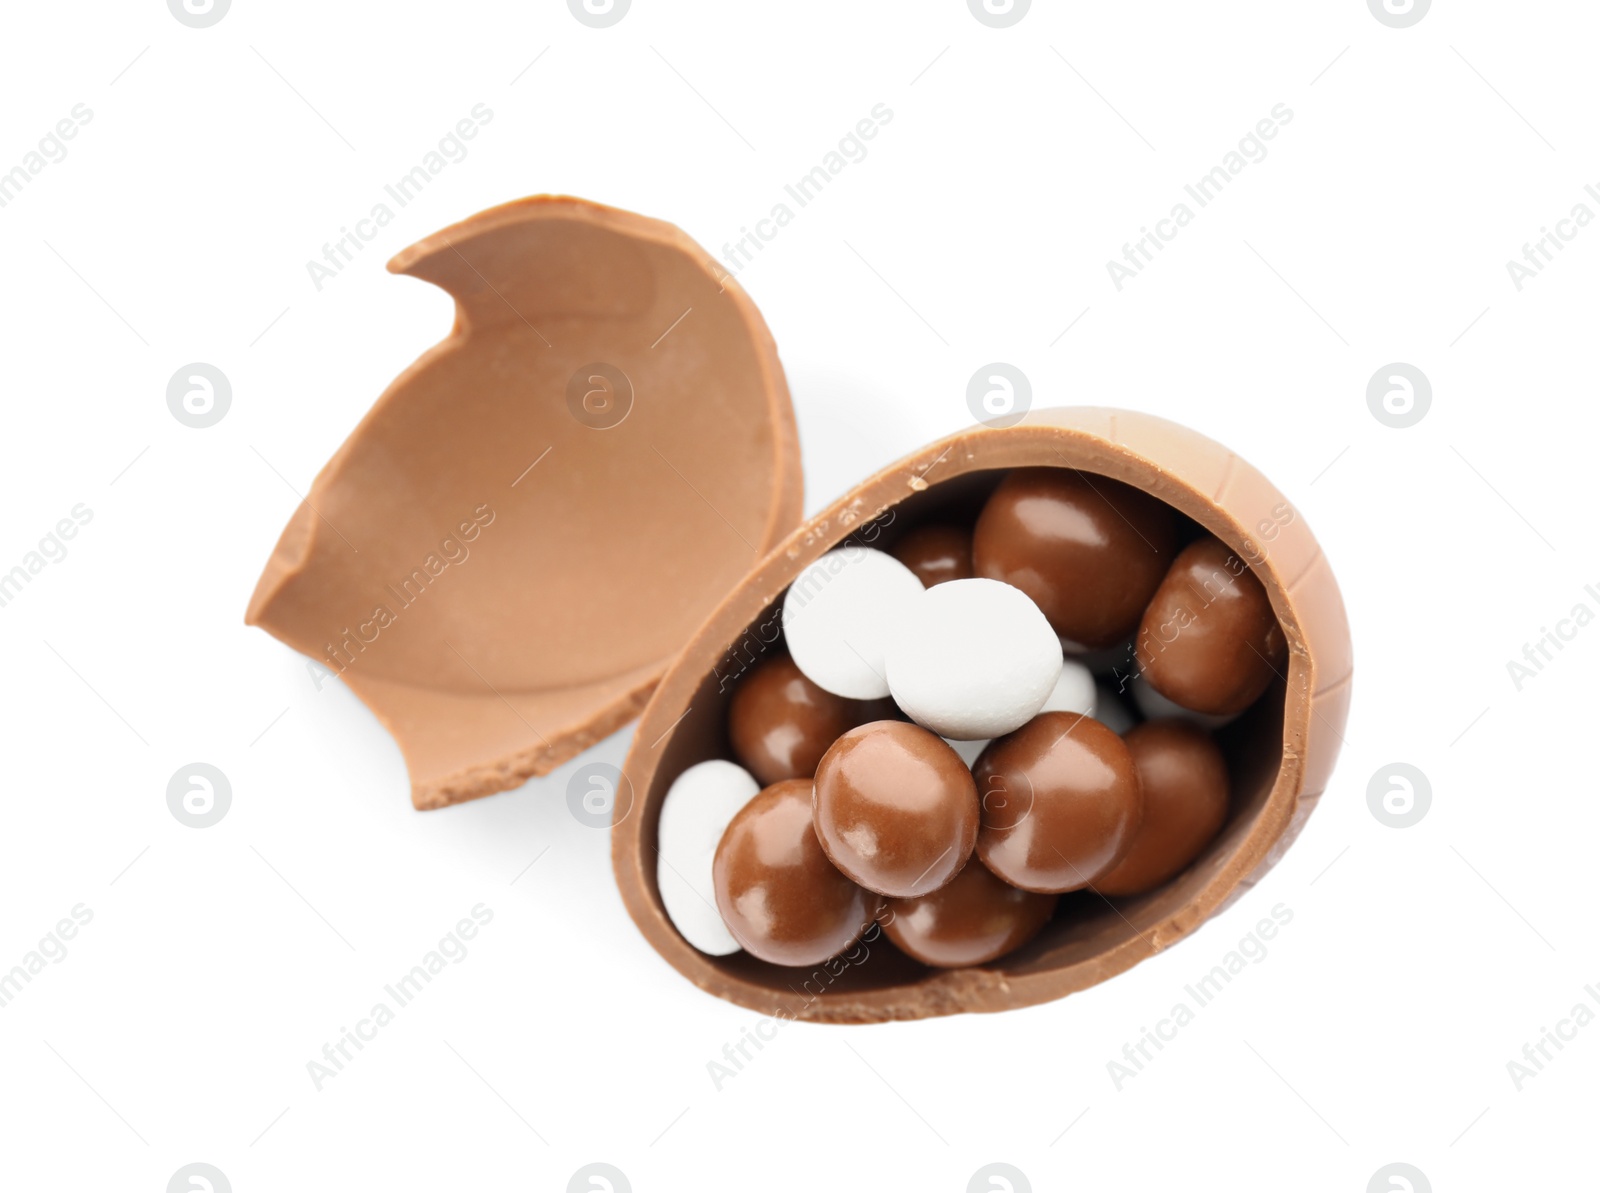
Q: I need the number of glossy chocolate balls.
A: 9